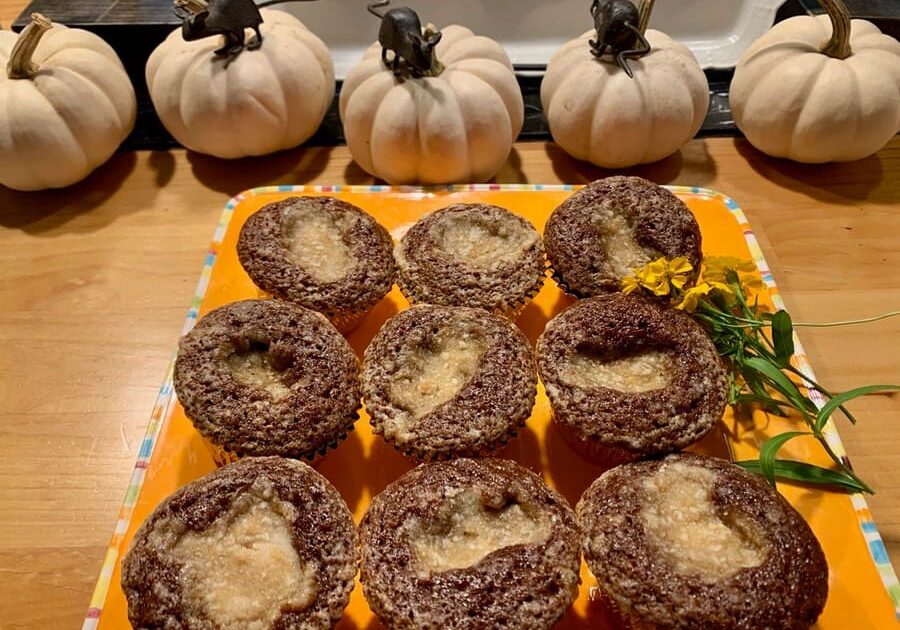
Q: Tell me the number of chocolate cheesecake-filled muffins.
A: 9